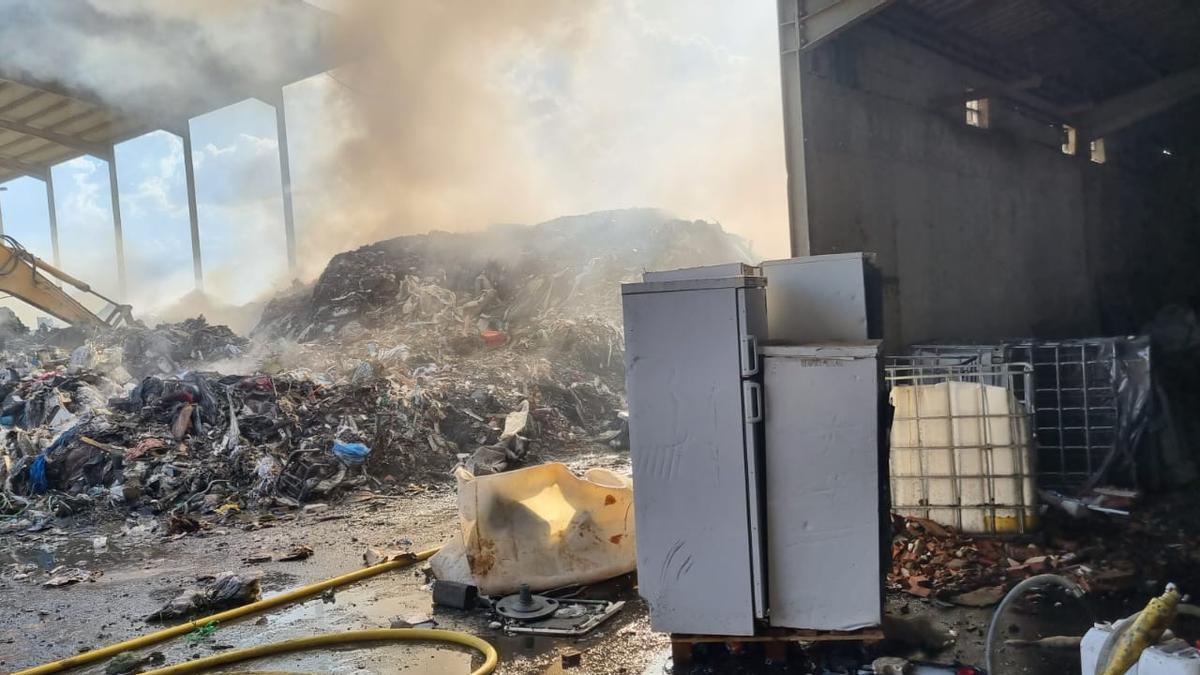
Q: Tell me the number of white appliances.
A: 4